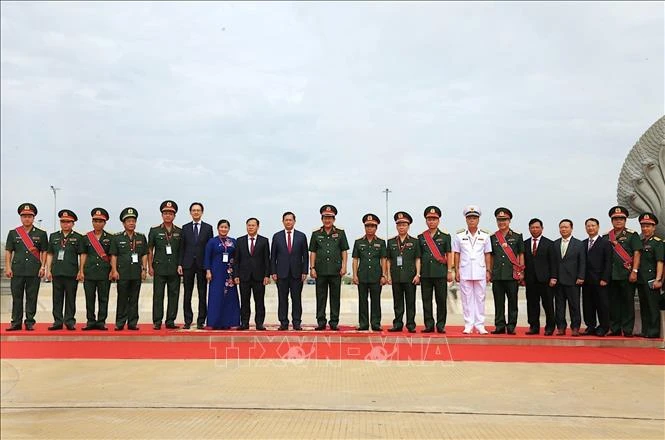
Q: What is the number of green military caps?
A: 12